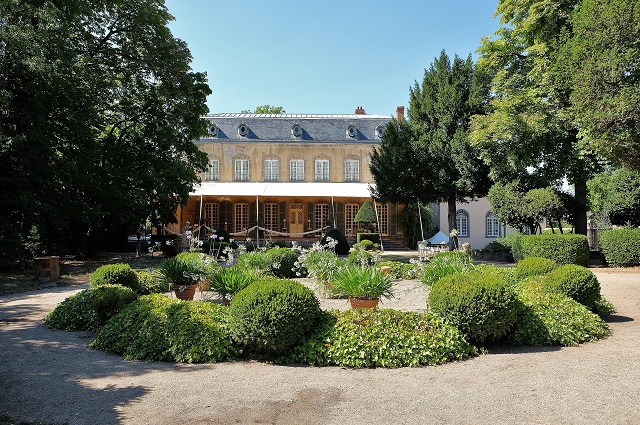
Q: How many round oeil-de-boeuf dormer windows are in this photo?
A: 5